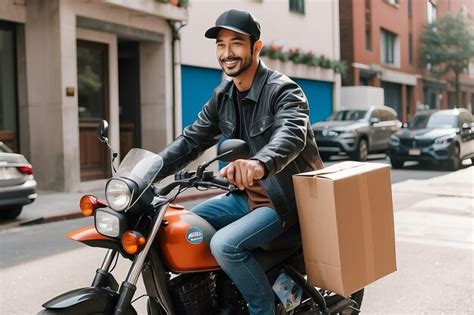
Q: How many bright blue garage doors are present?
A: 2